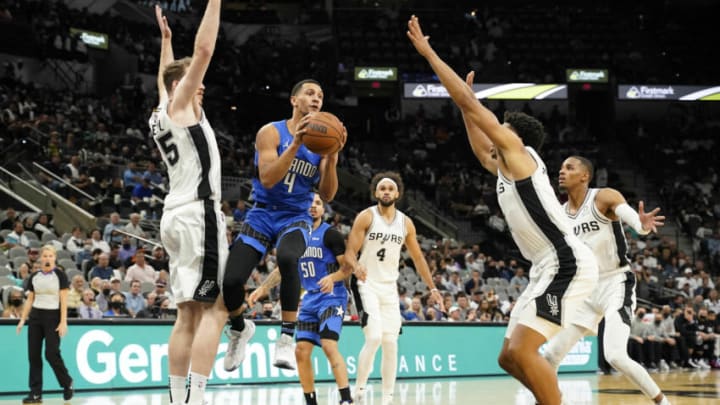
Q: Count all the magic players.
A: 2